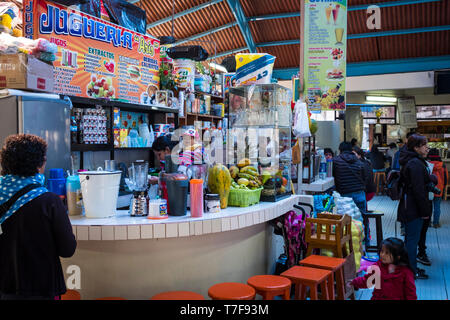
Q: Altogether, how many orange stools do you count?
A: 7